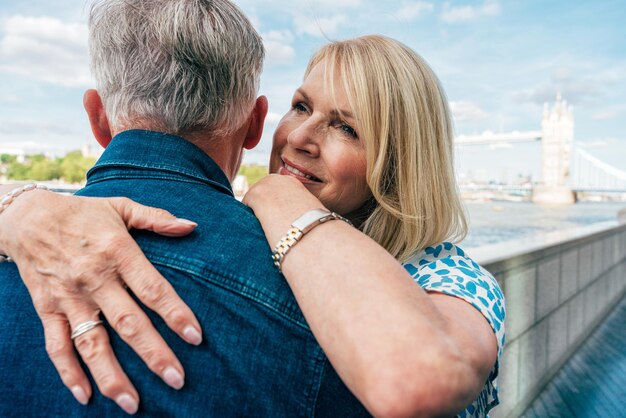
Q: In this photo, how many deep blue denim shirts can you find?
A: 1